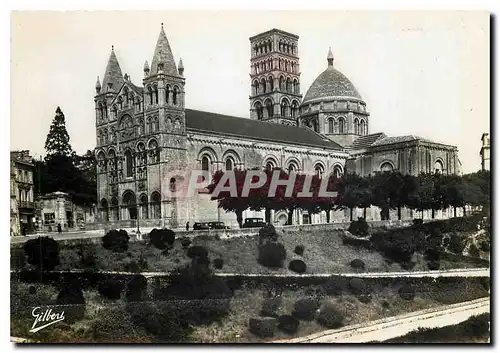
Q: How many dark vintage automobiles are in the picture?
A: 3